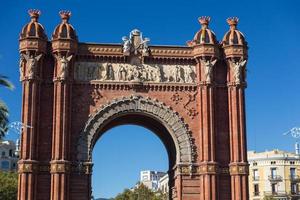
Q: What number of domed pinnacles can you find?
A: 4